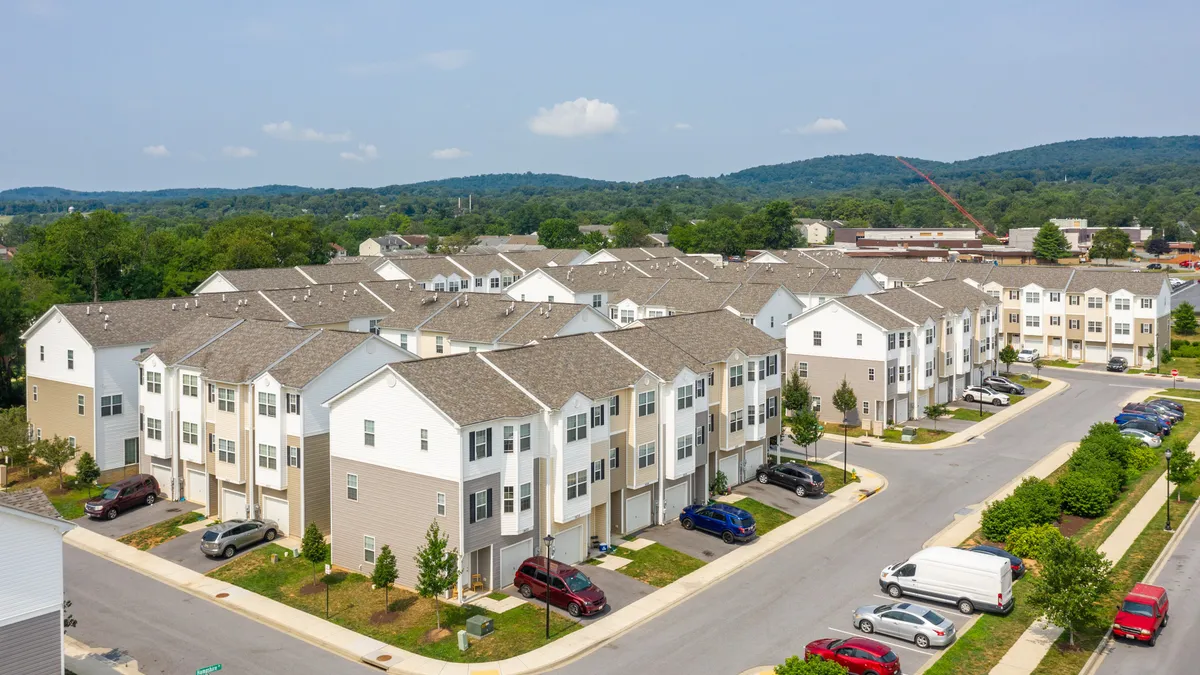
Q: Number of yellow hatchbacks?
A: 0